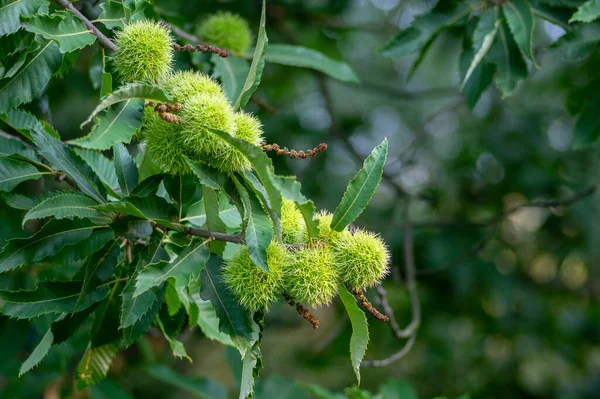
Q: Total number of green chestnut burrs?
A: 11